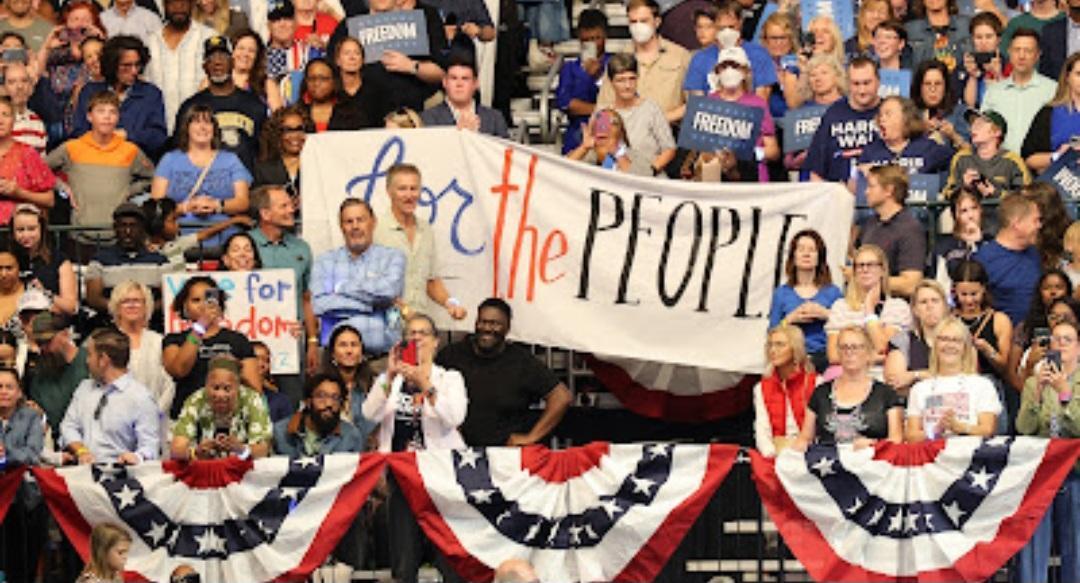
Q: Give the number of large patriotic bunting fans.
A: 3